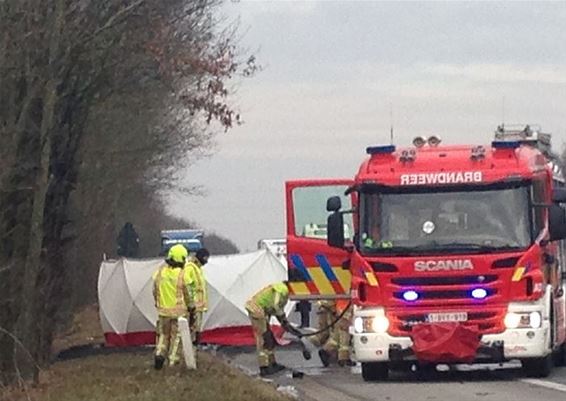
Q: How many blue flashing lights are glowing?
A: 2